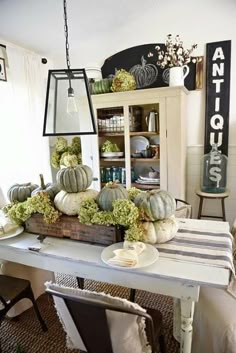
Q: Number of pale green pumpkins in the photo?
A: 5